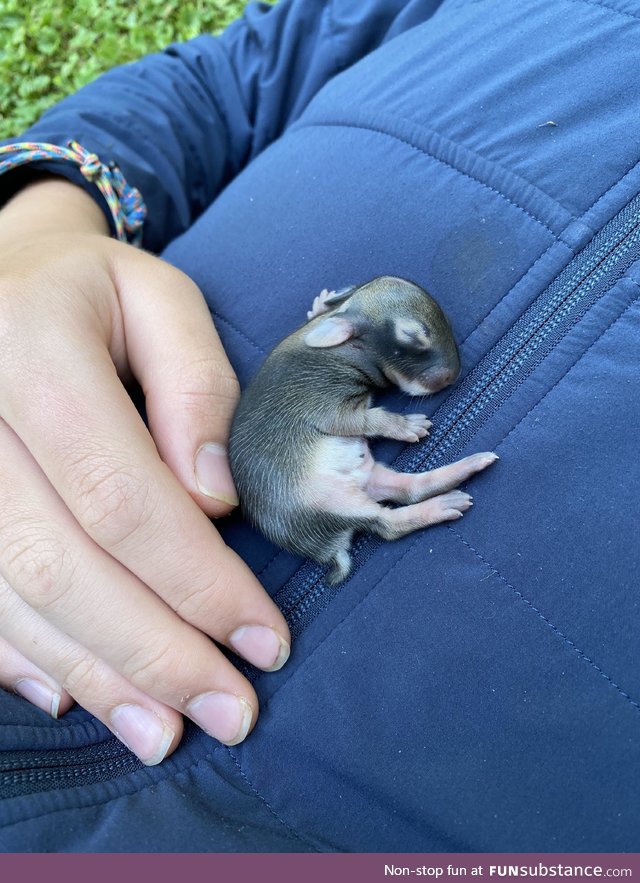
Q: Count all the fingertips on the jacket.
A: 5